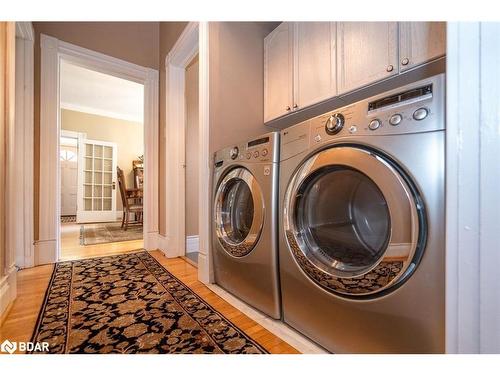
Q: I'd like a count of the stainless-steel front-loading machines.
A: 2